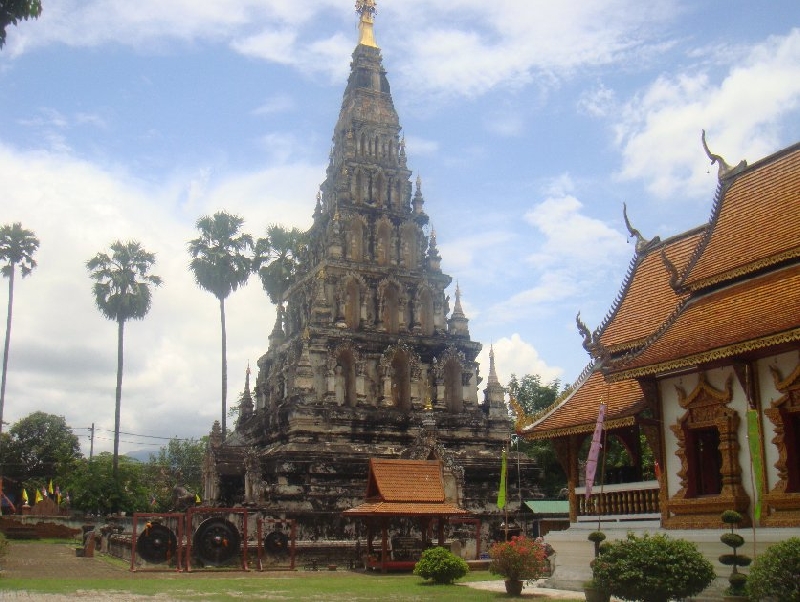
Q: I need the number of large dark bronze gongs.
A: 3